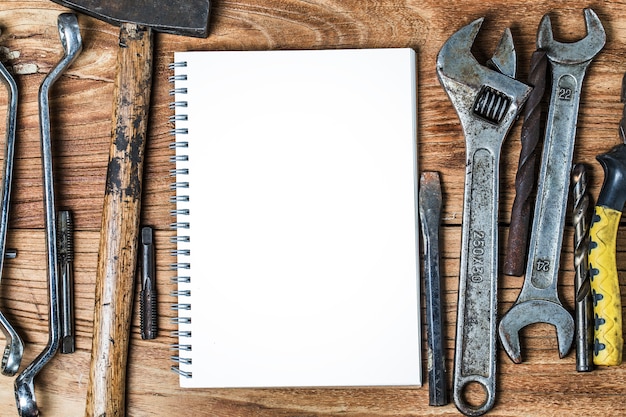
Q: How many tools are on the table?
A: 11